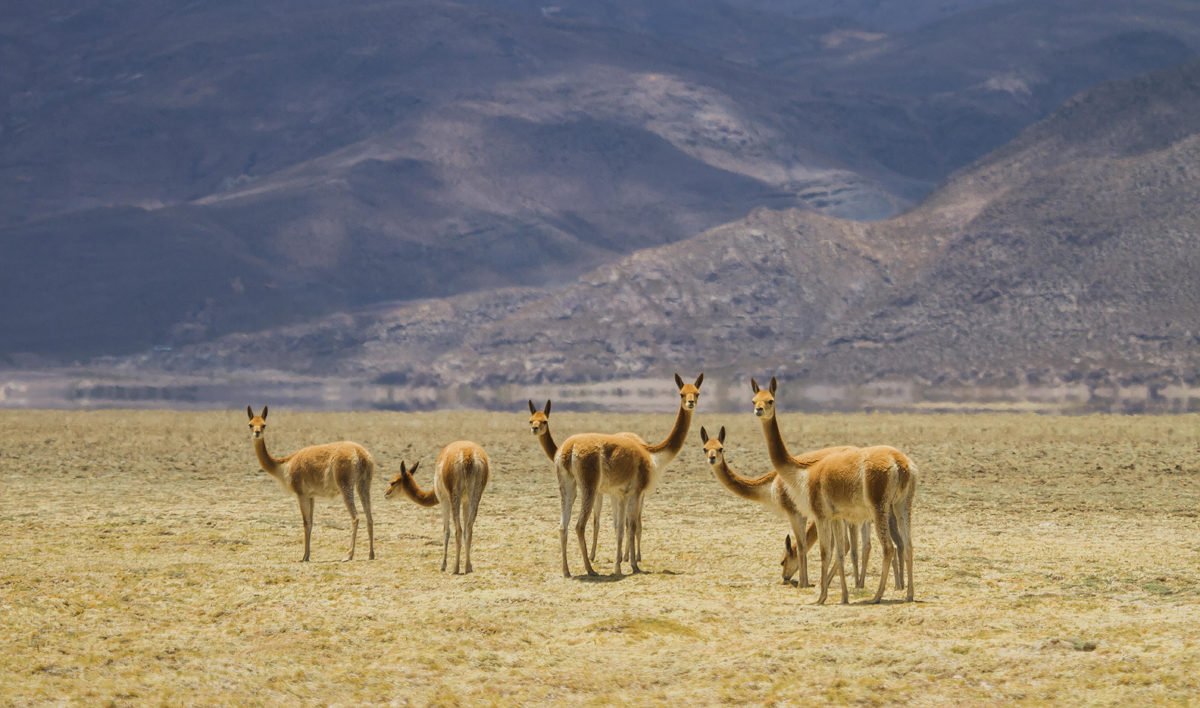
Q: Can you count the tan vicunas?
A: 7